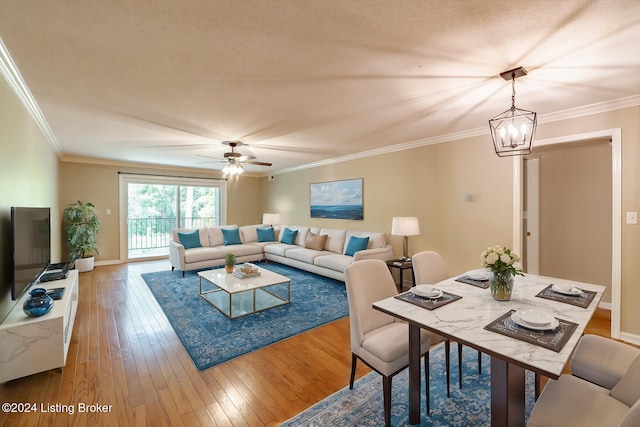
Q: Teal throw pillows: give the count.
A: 5